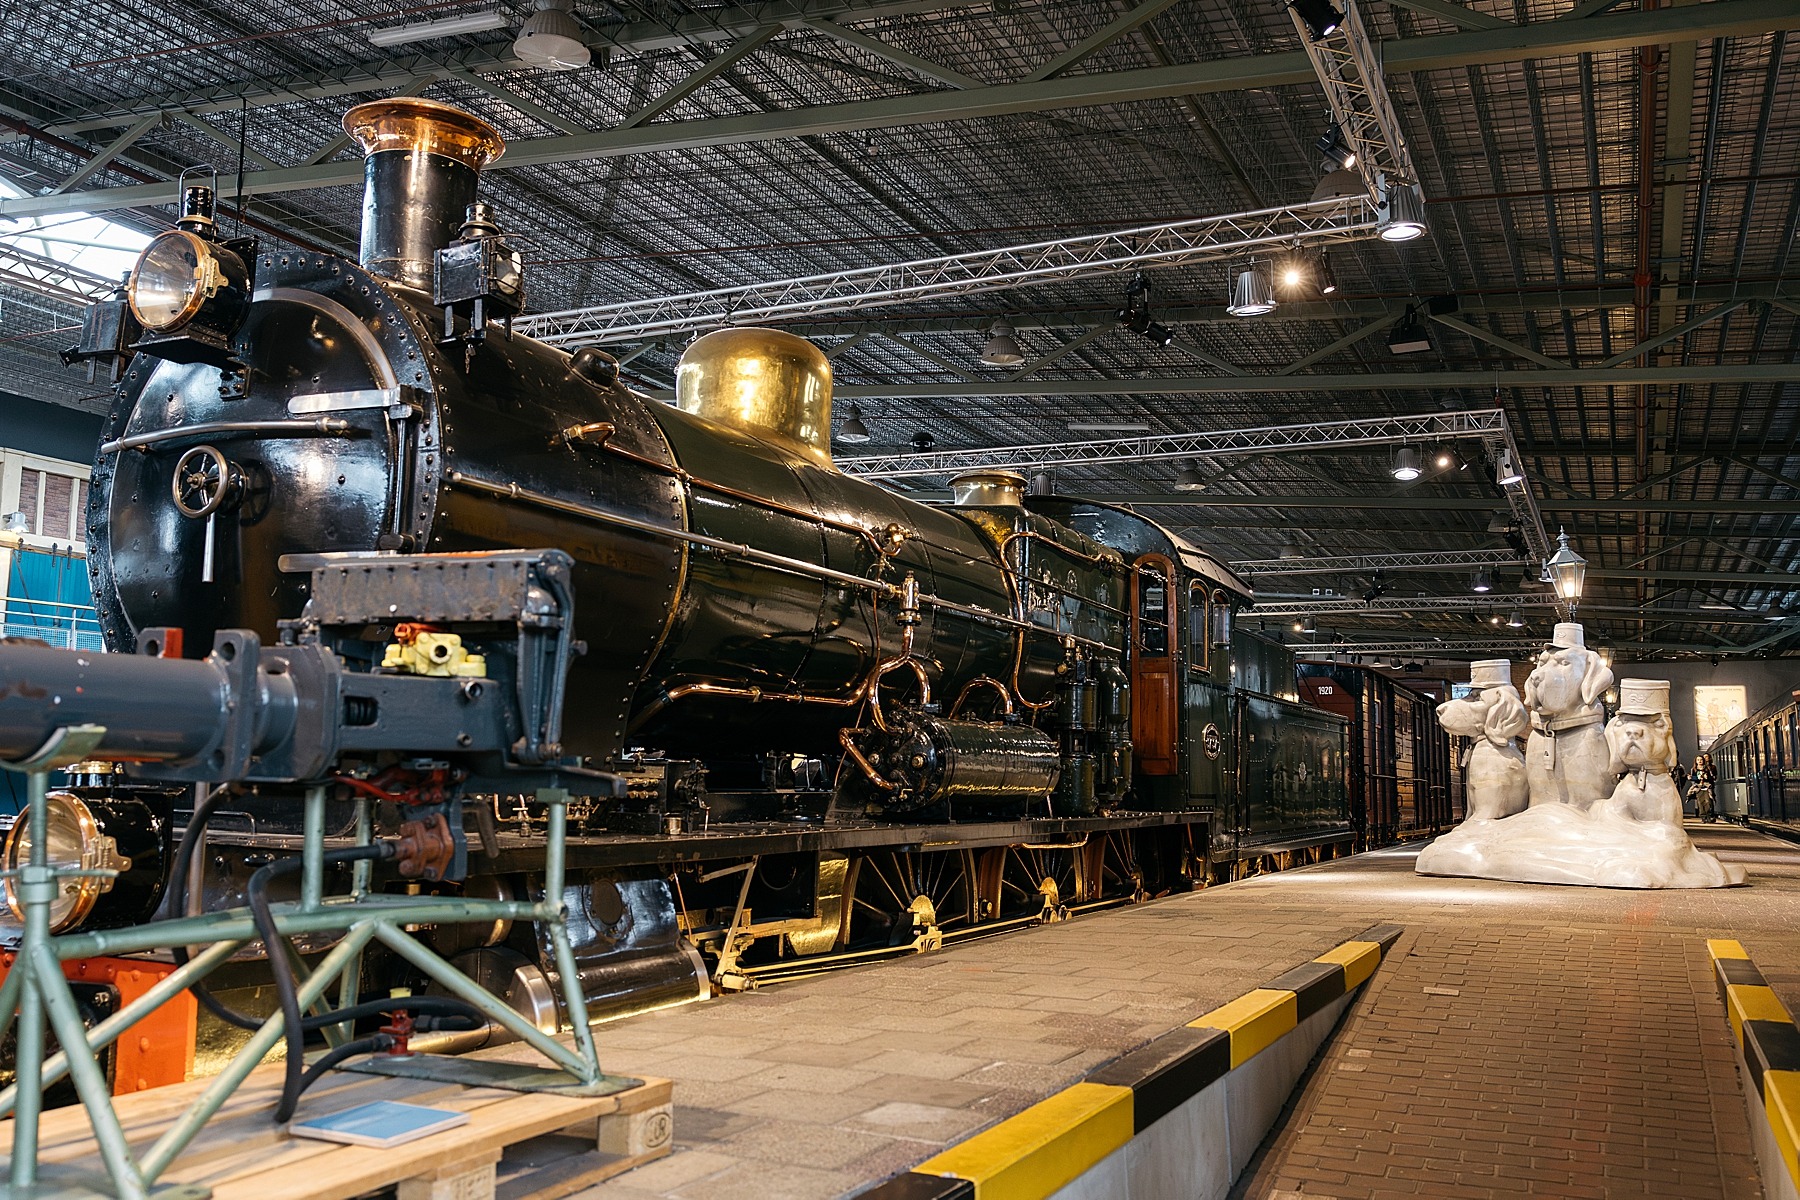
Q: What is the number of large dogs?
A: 3